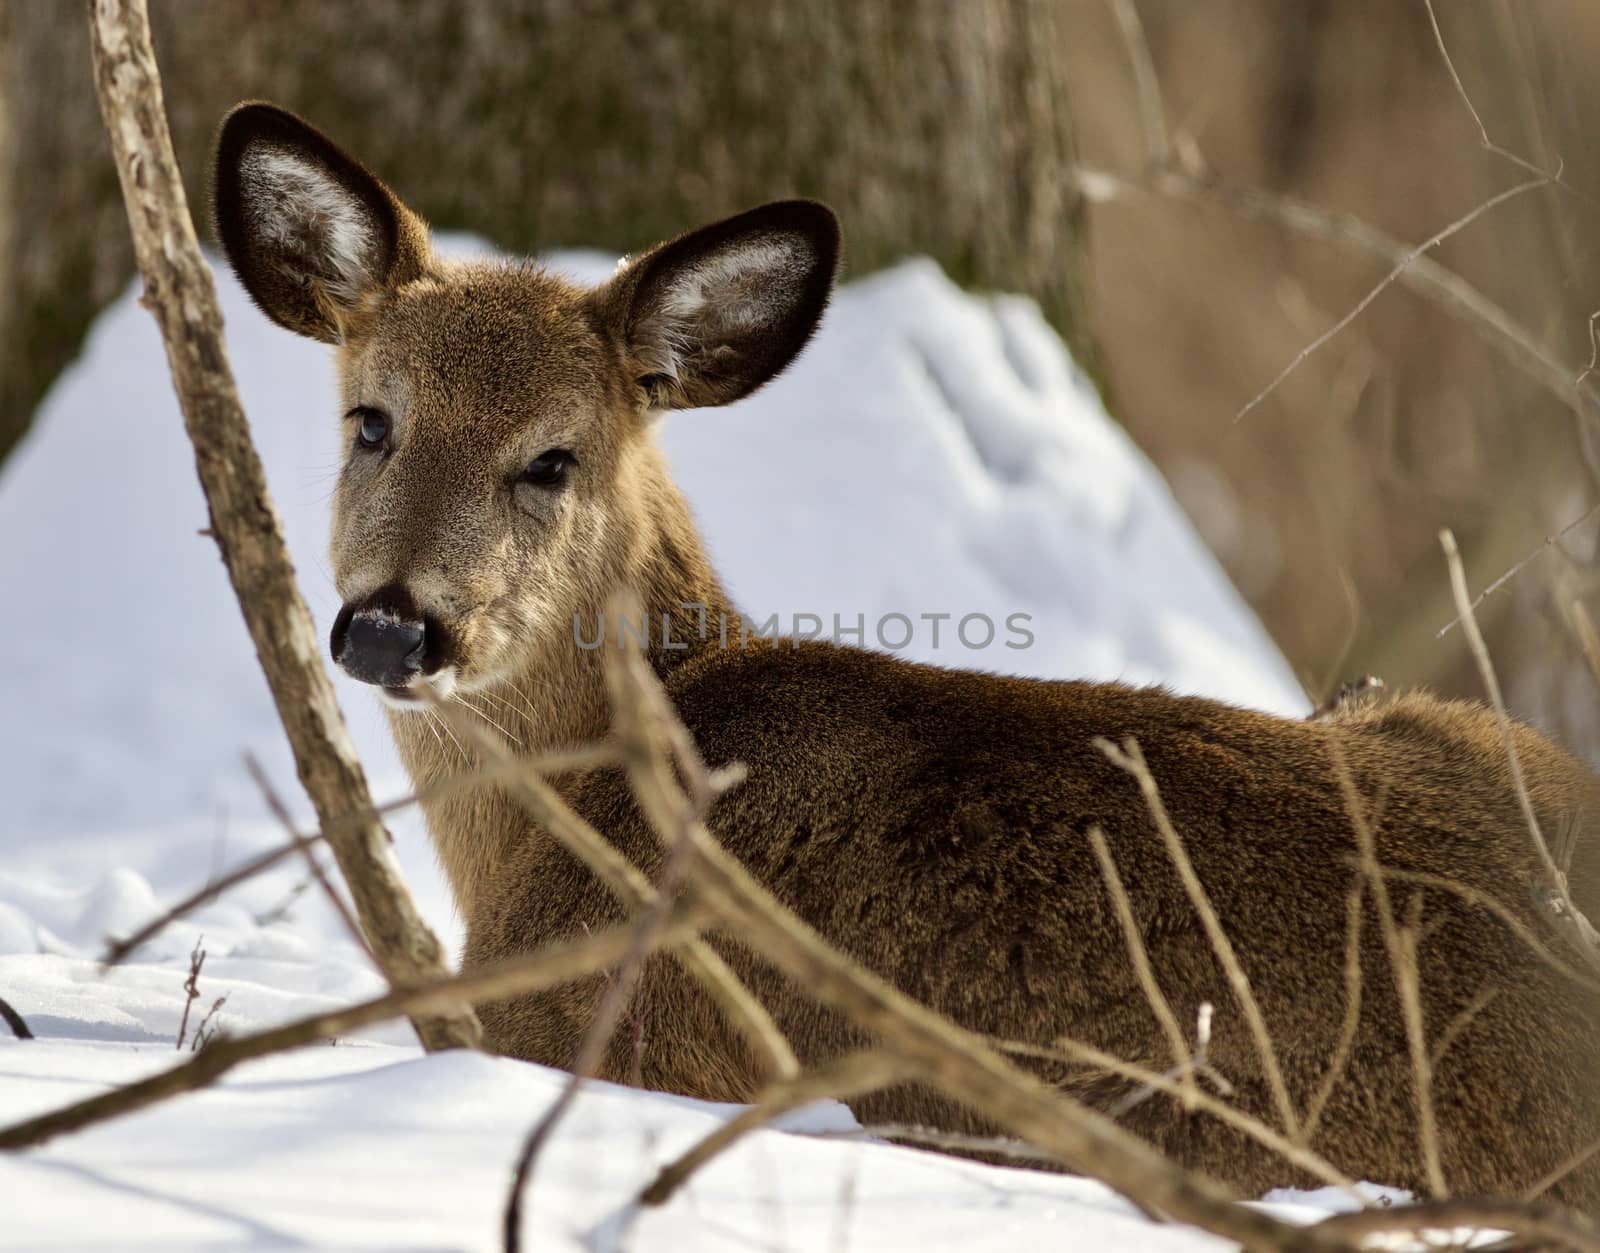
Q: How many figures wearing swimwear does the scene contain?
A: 0